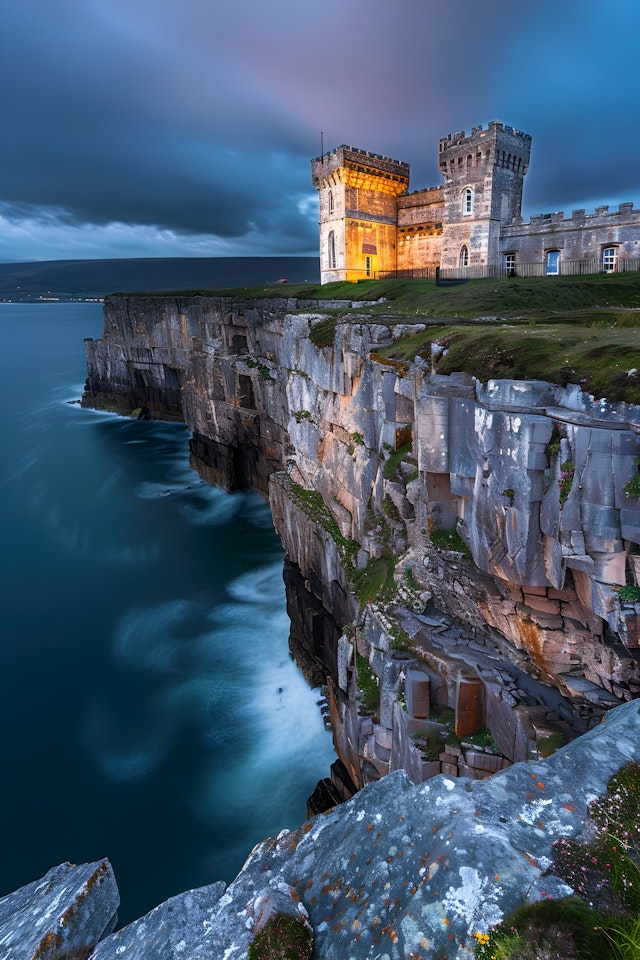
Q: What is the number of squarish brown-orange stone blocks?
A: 2